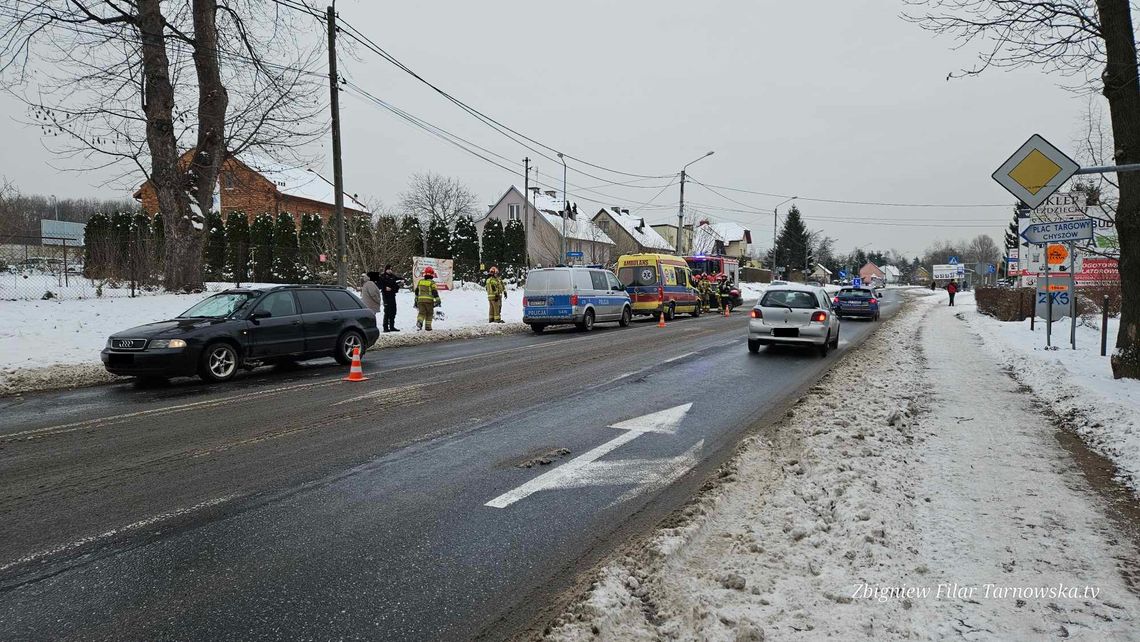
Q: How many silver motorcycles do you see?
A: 0